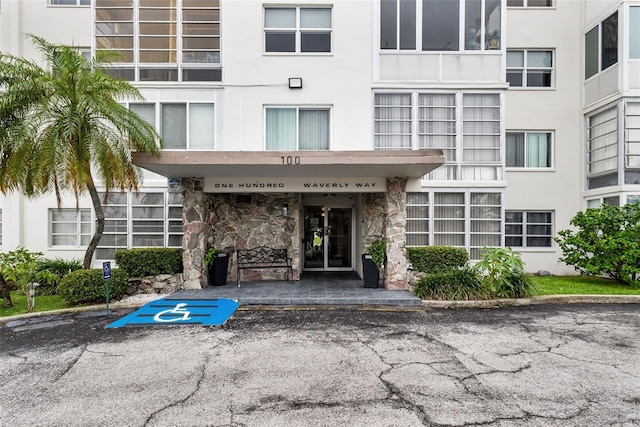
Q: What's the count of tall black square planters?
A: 2